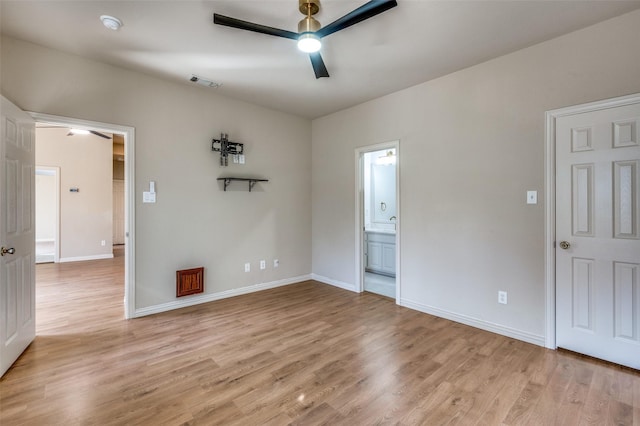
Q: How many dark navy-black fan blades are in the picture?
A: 3